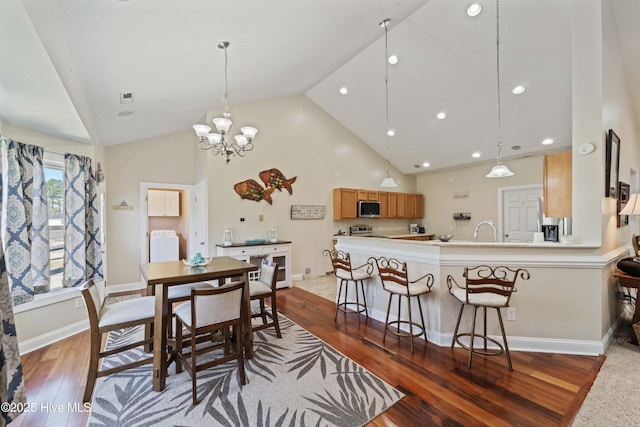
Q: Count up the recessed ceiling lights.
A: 9